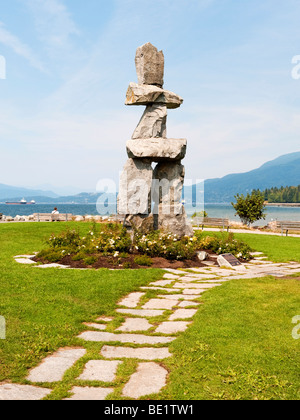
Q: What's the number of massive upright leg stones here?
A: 2